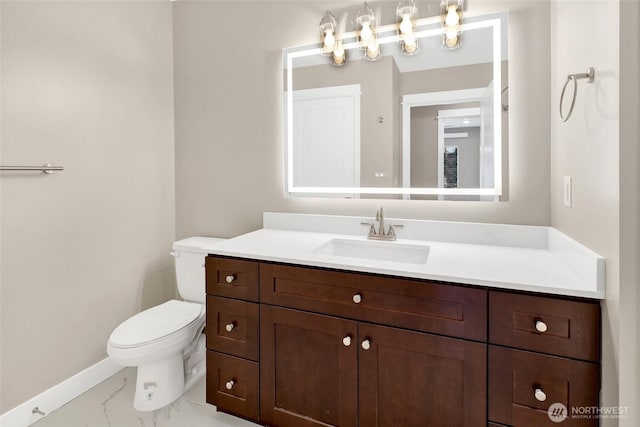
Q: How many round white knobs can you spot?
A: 8